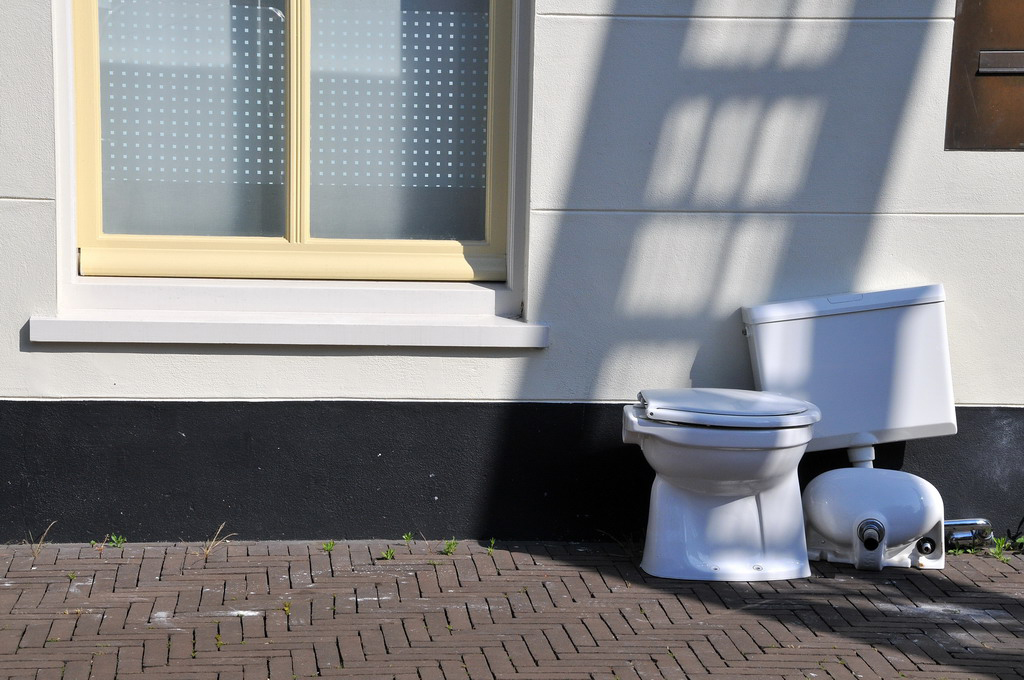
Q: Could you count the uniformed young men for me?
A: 0